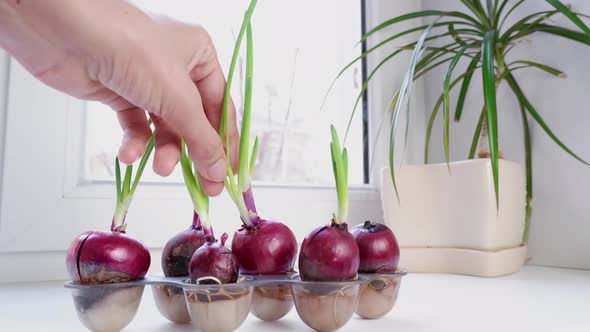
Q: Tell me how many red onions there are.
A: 6